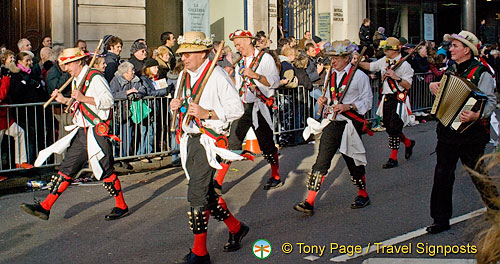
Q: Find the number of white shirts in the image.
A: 5